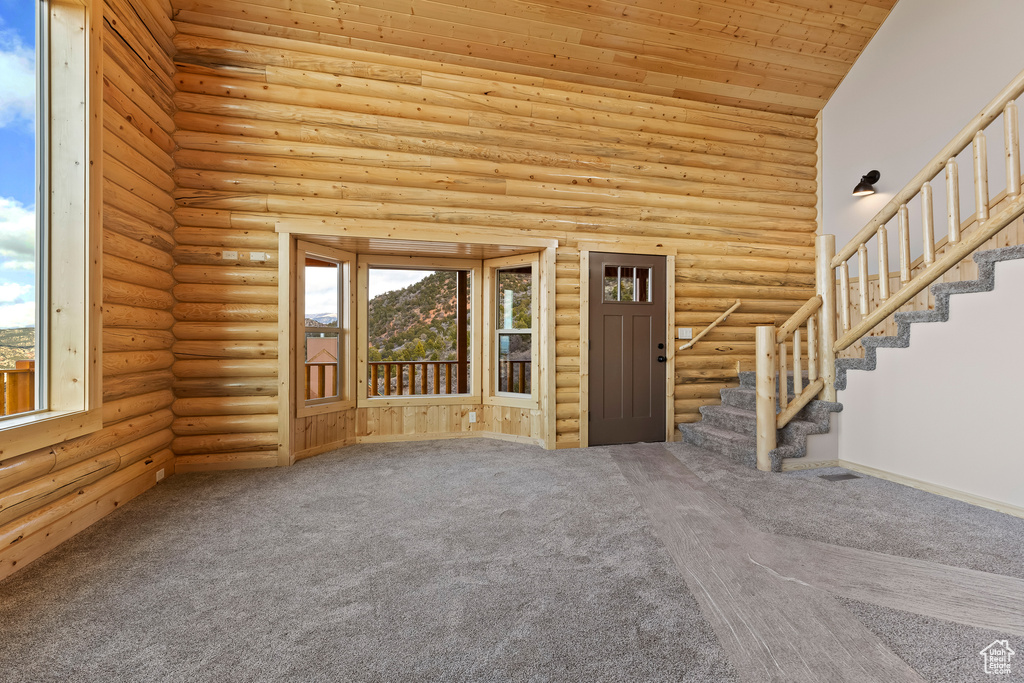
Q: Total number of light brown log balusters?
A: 11